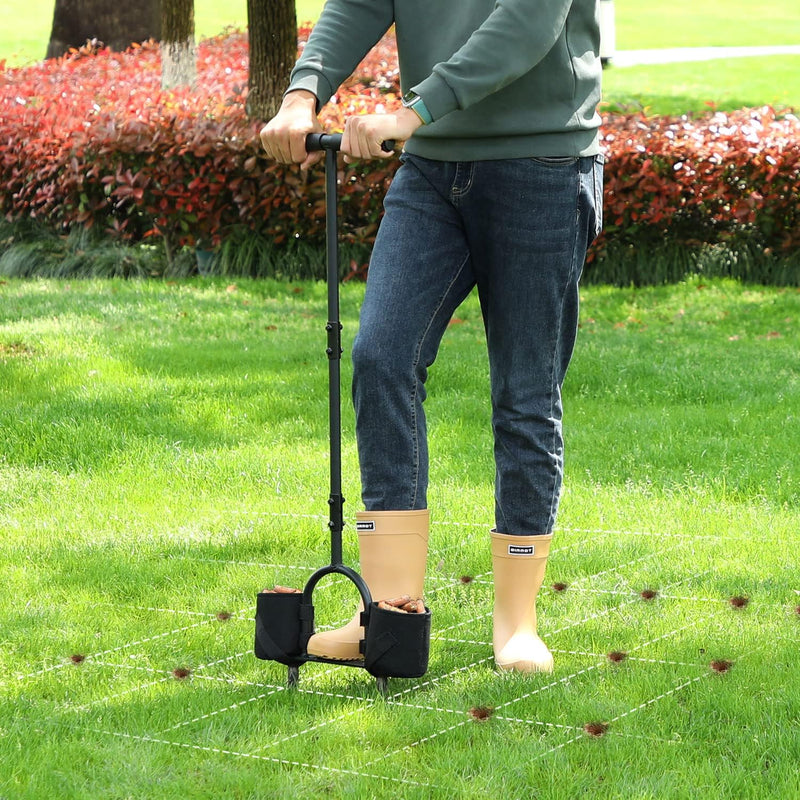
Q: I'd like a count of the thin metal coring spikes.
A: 2